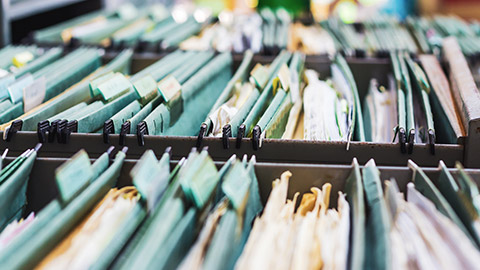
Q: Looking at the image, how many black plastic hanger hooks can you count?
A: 15